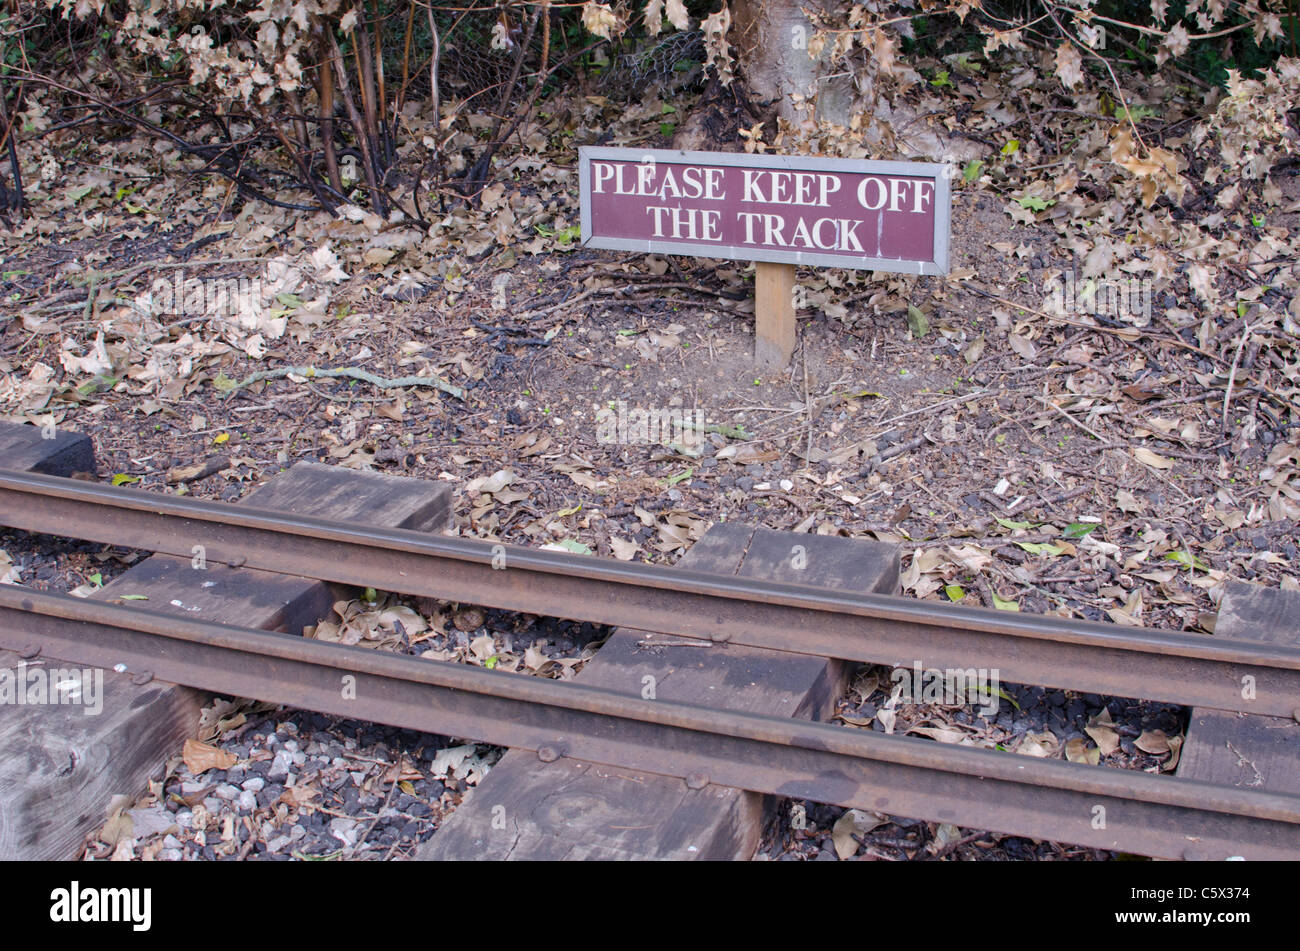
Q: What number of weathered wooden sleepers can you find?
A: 4